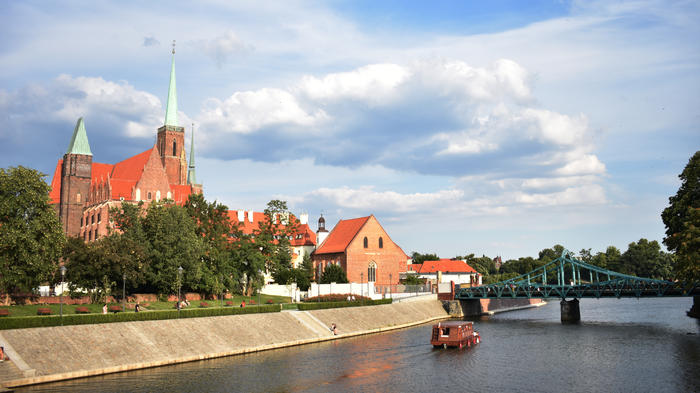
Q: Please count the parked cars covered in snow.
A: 0